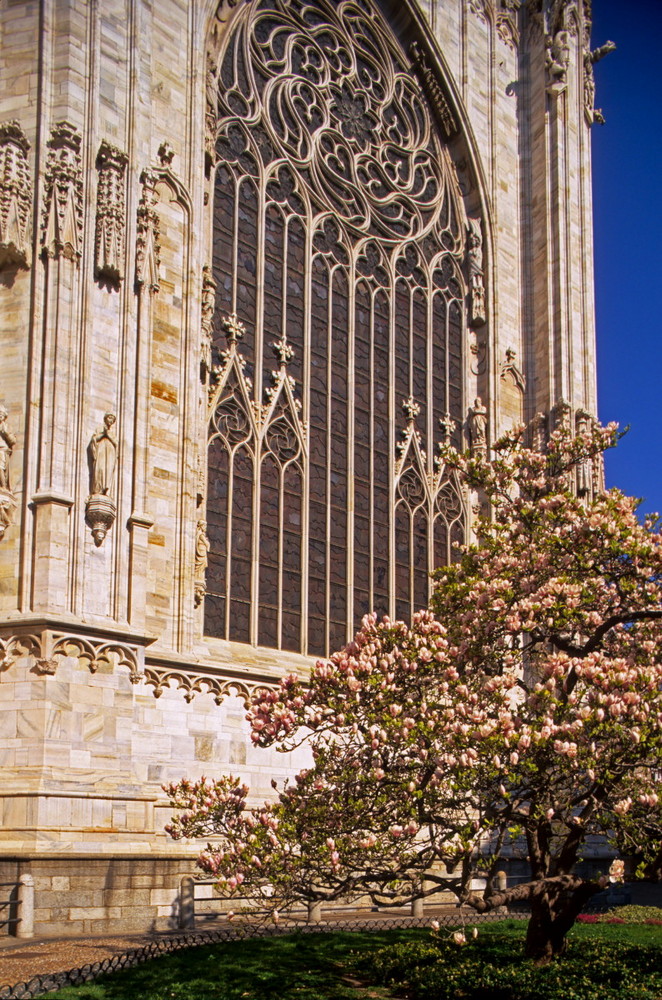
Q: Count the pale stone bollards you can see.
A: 5